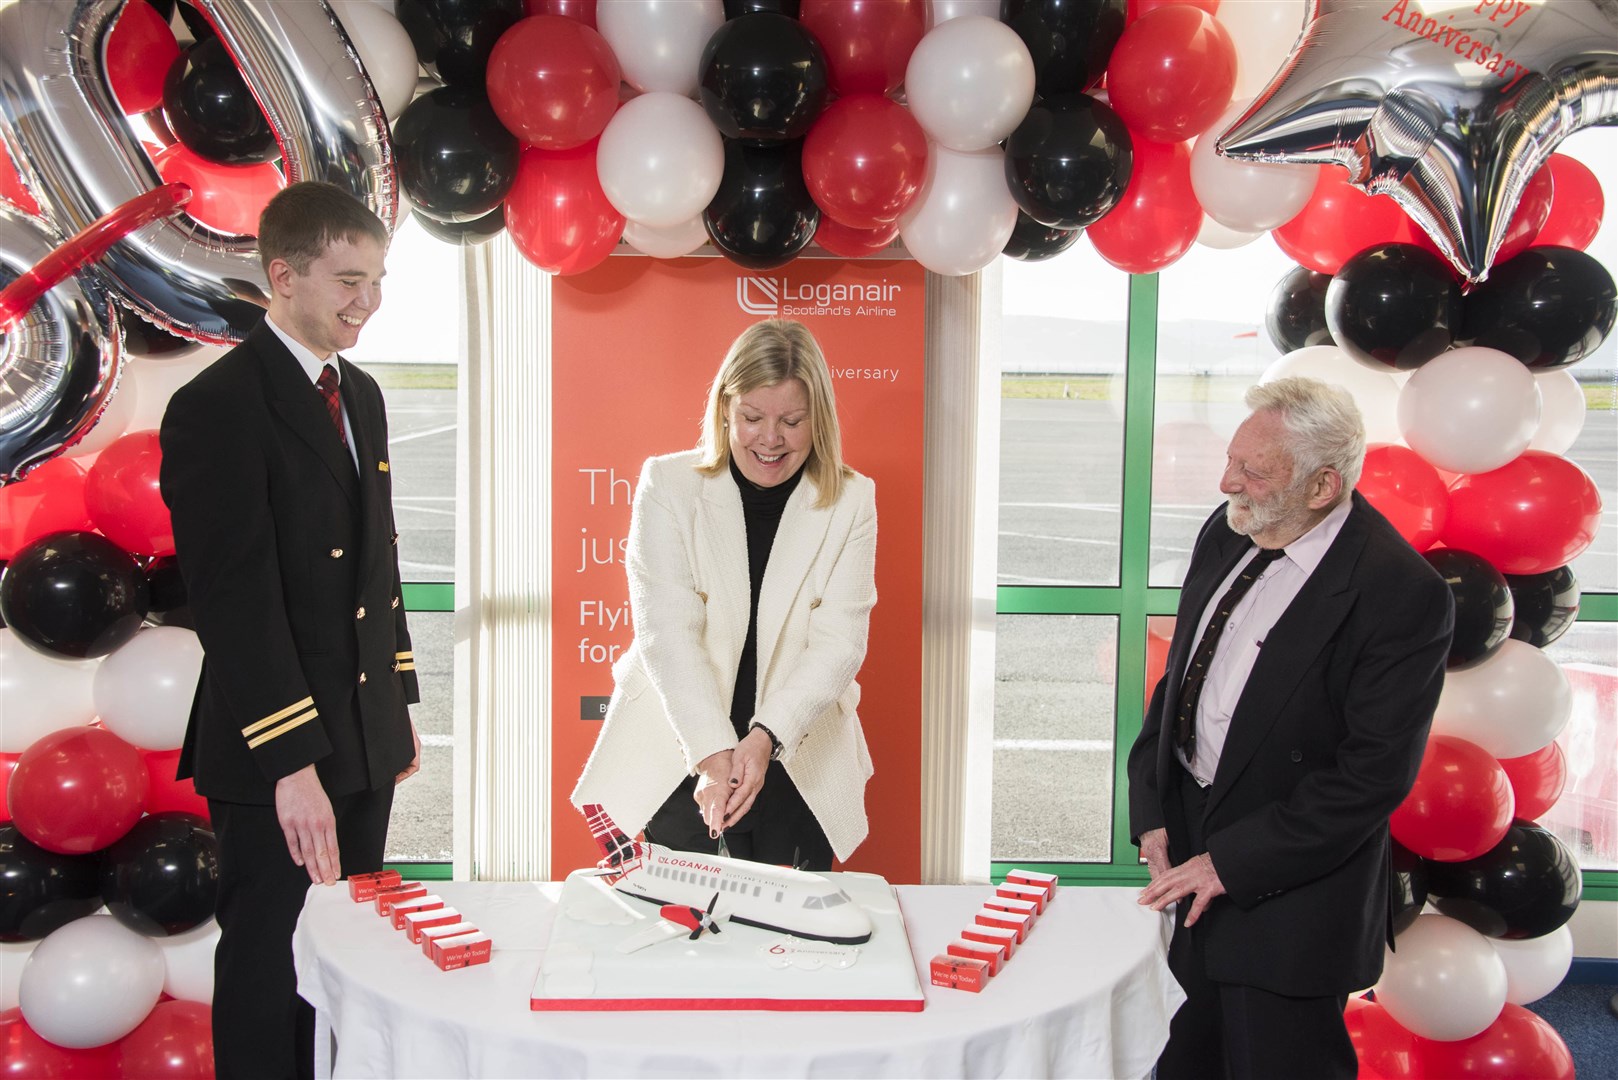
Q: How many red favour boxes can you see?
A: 13